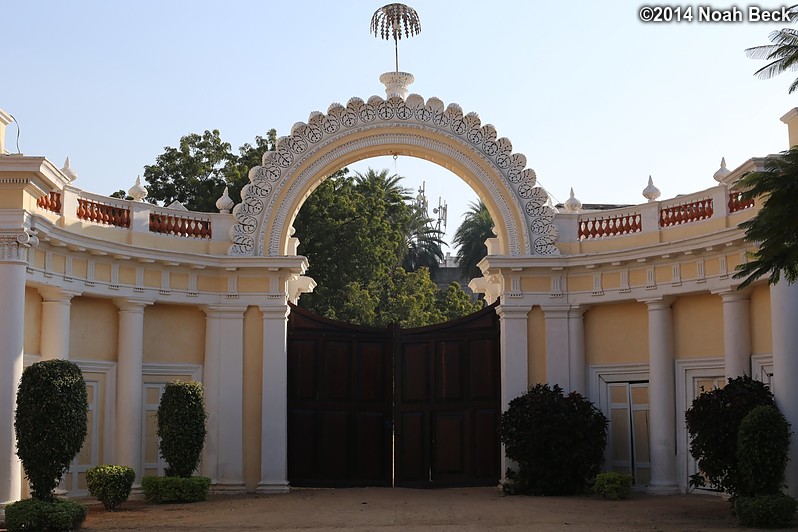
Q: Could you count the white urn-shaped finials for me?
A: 6